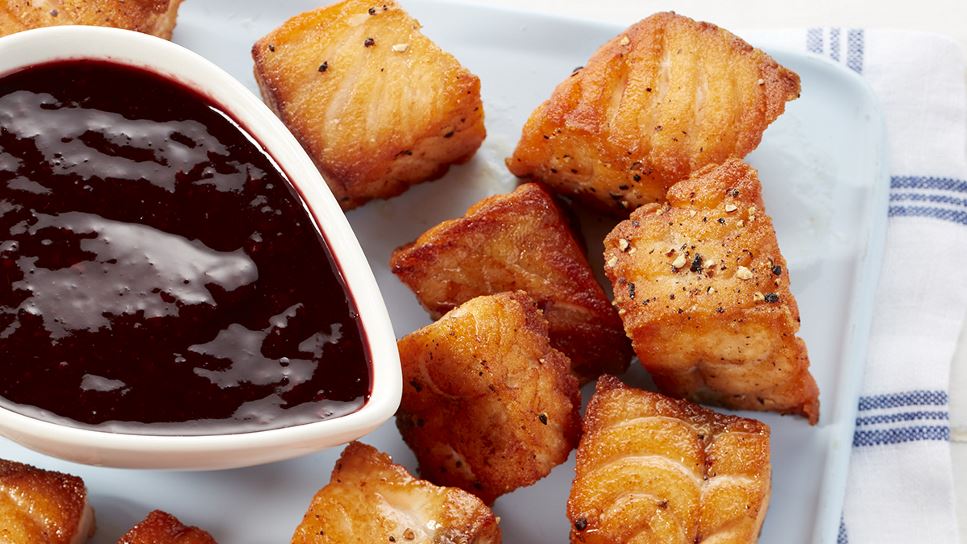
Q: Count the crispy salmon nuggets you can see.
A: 10